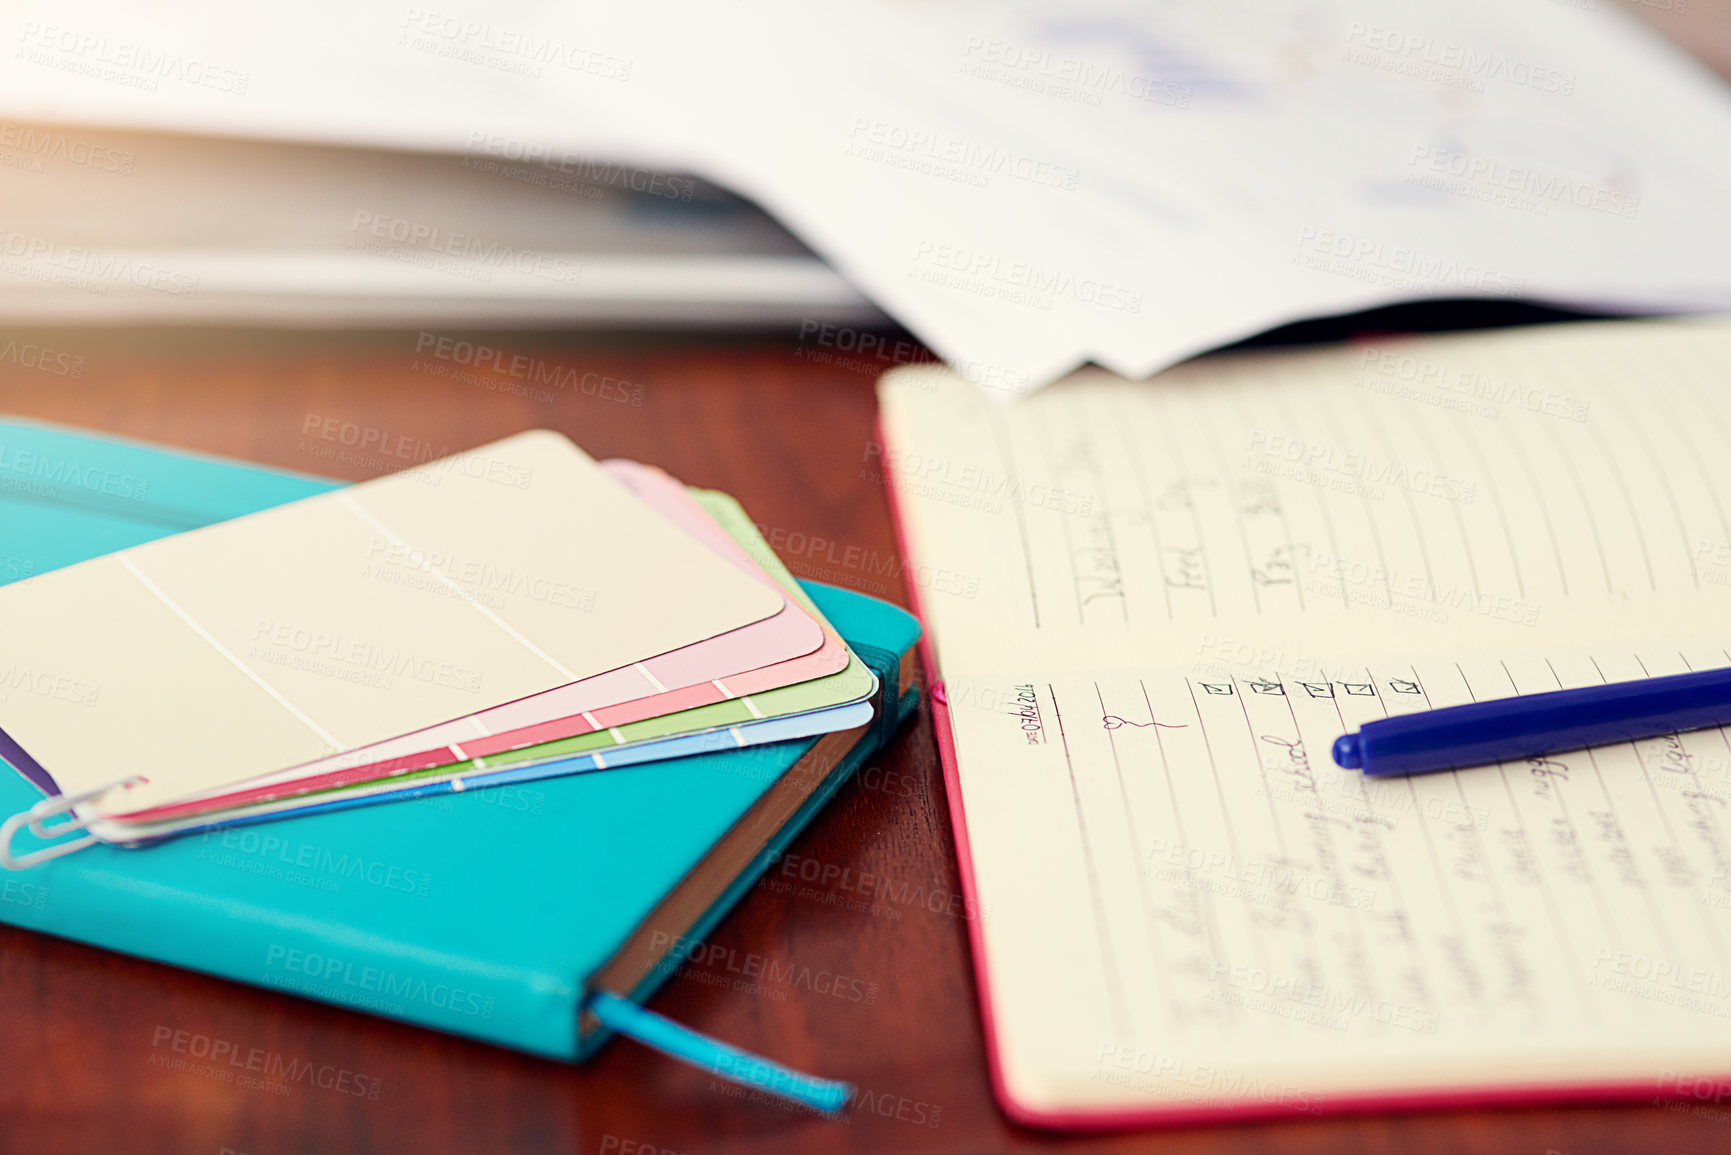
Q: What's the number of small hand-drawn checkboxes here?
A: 5